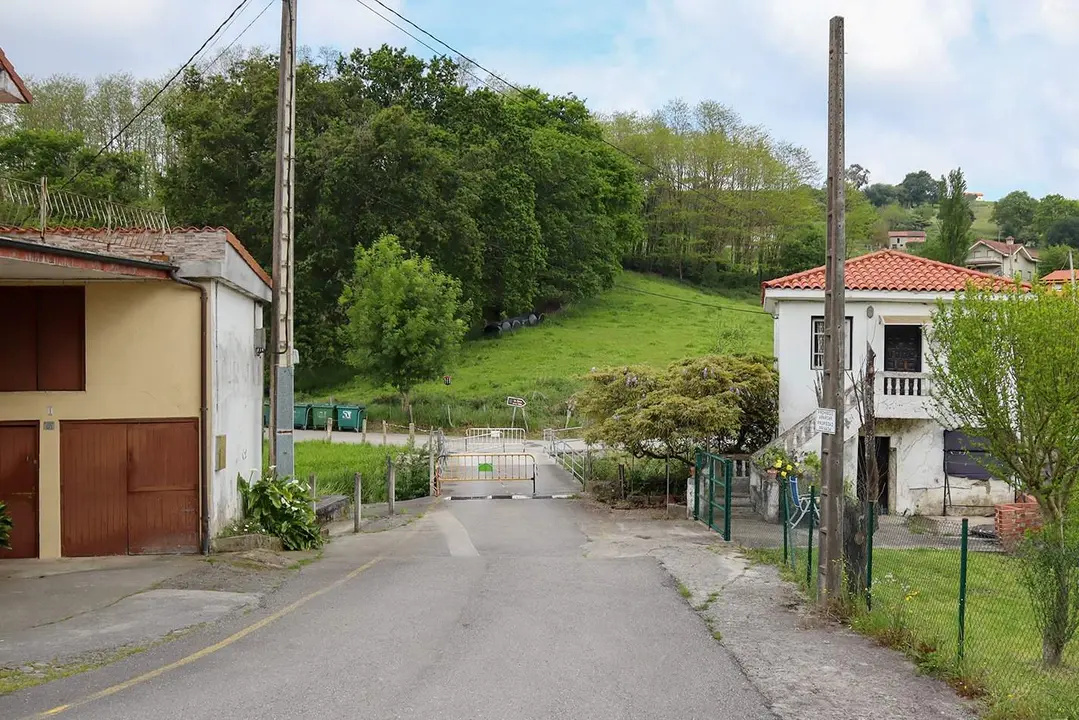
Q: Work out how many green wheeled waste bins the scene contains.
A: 4